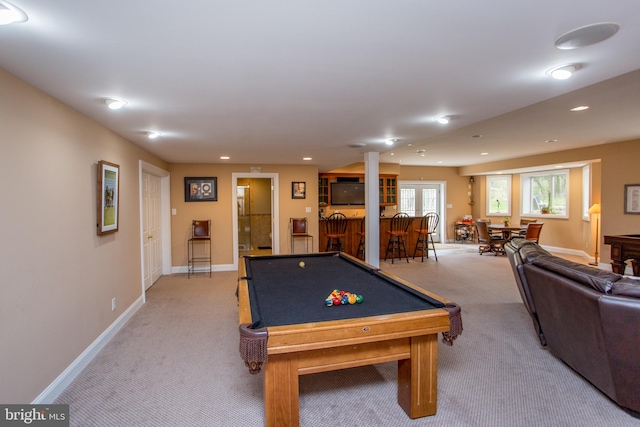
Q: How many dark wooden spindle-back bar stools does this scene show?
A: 4